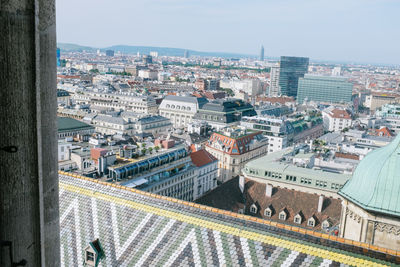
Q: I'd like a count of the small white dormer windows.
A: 6